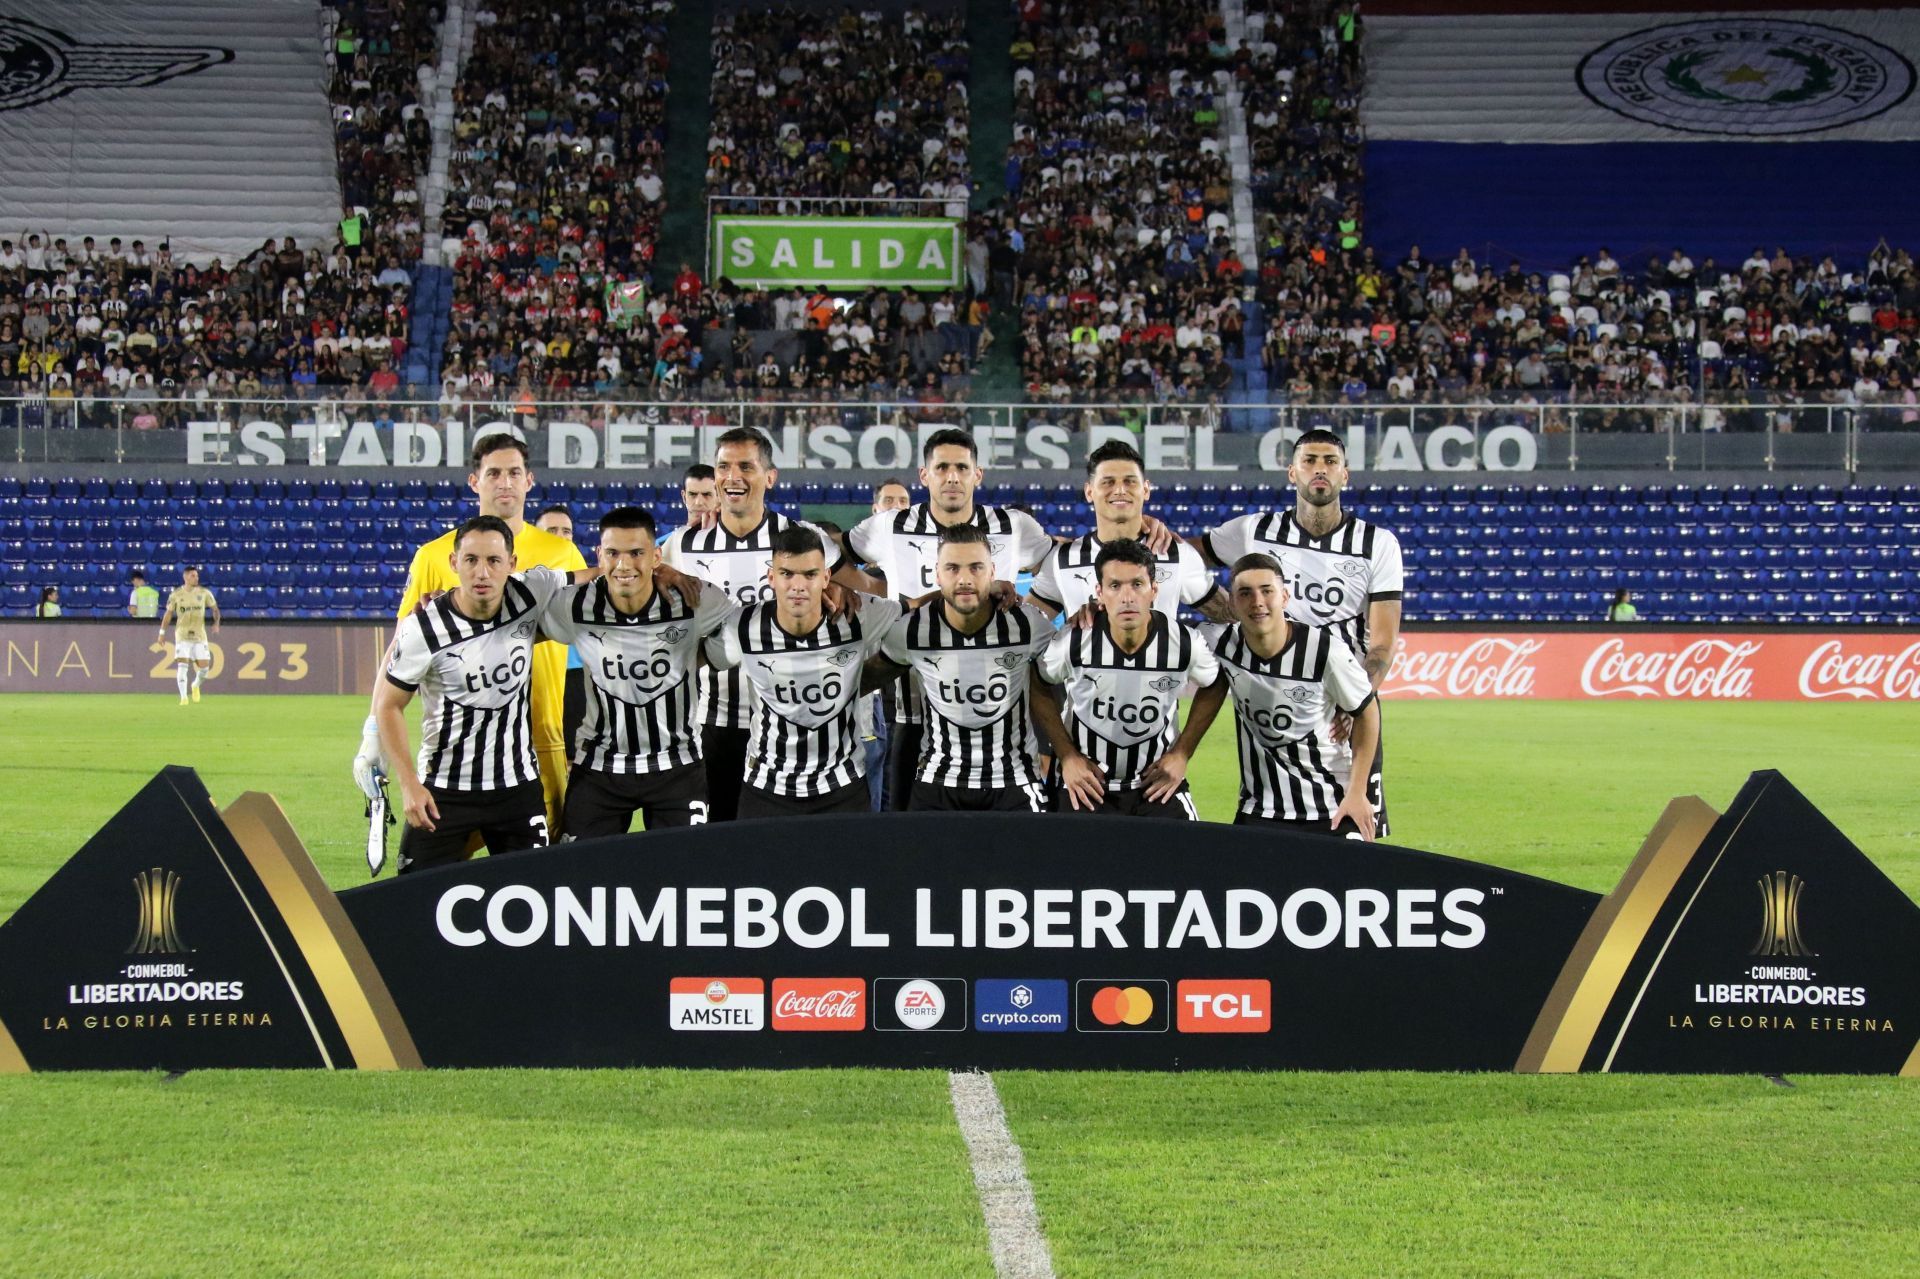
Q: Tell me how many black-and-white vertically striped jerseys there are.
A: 10